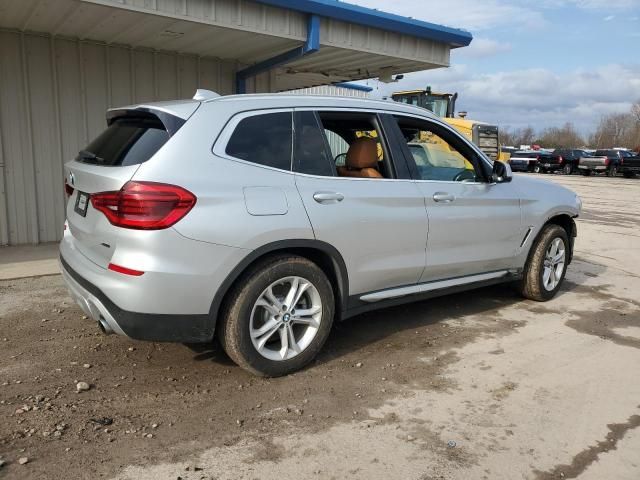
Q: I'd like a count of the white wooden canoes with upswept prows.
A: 0